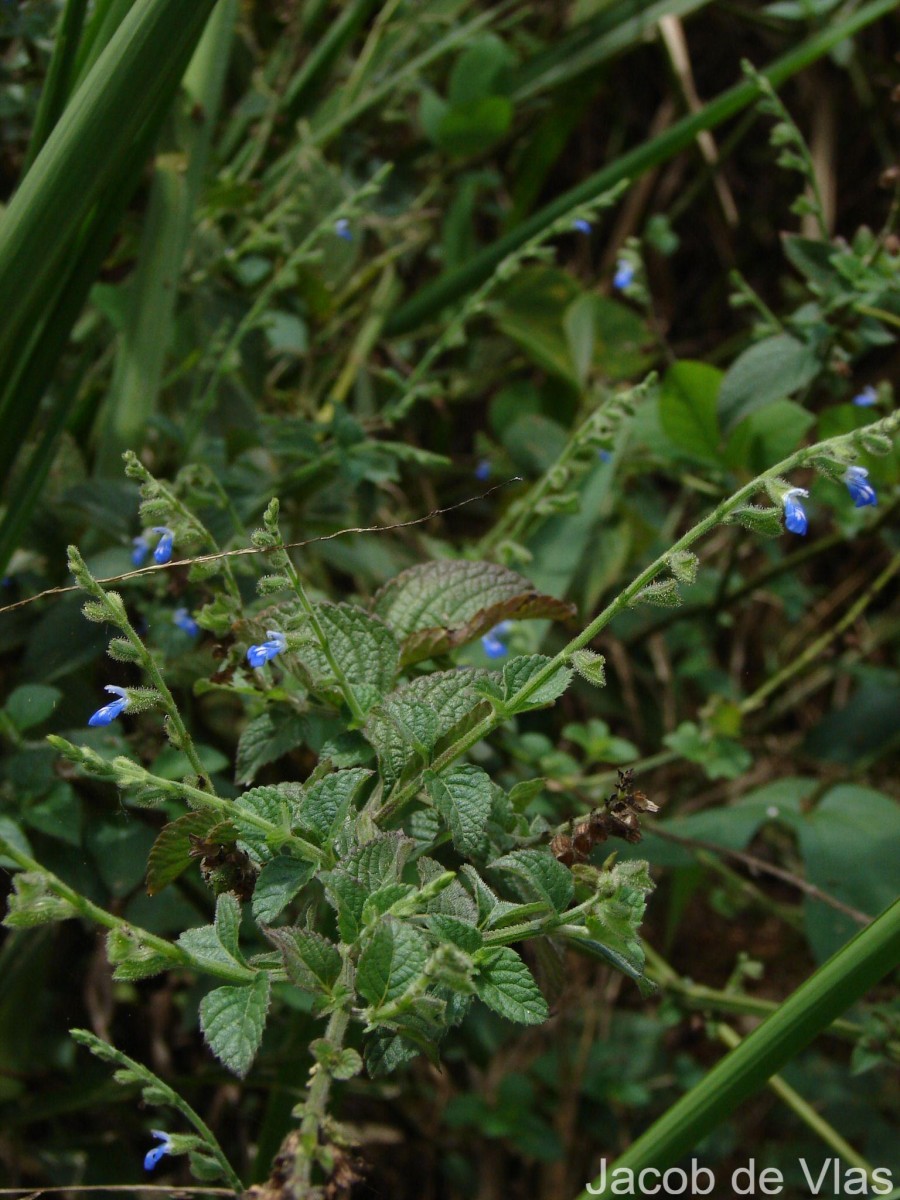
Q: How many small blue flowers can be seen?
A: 15